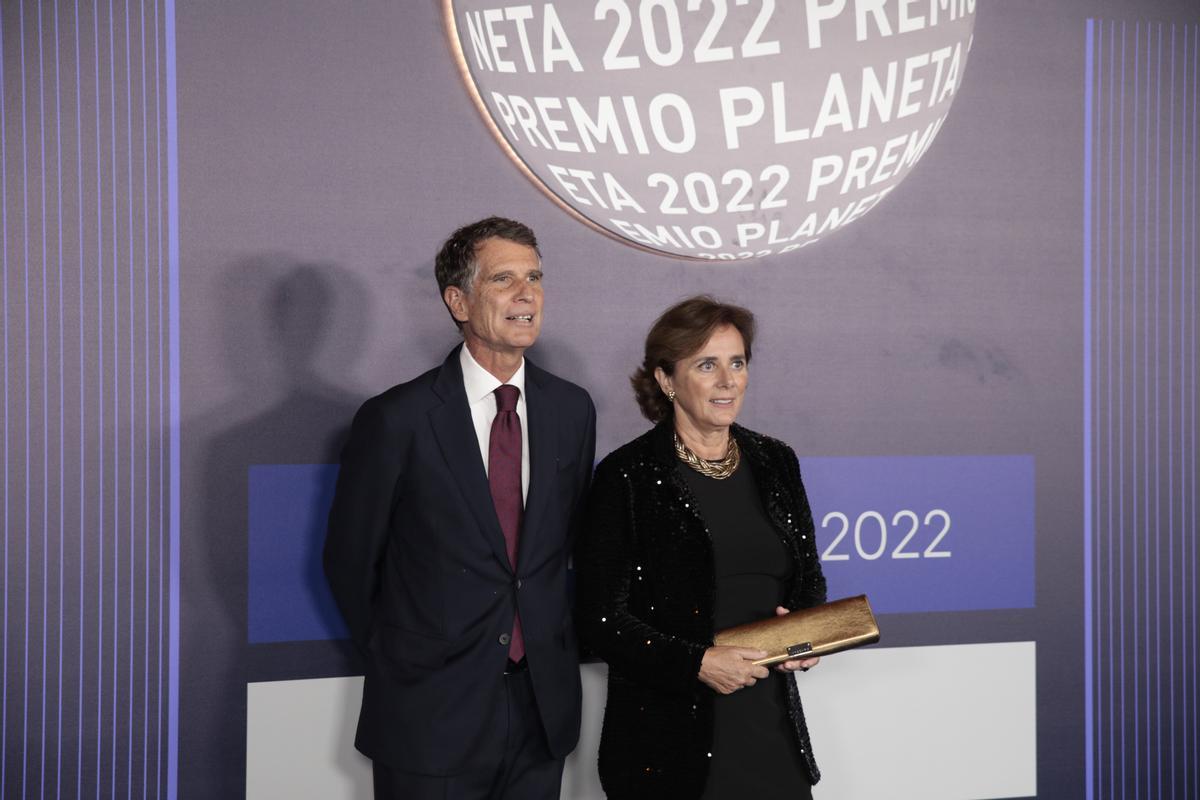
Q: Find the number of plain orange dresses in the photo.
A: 0